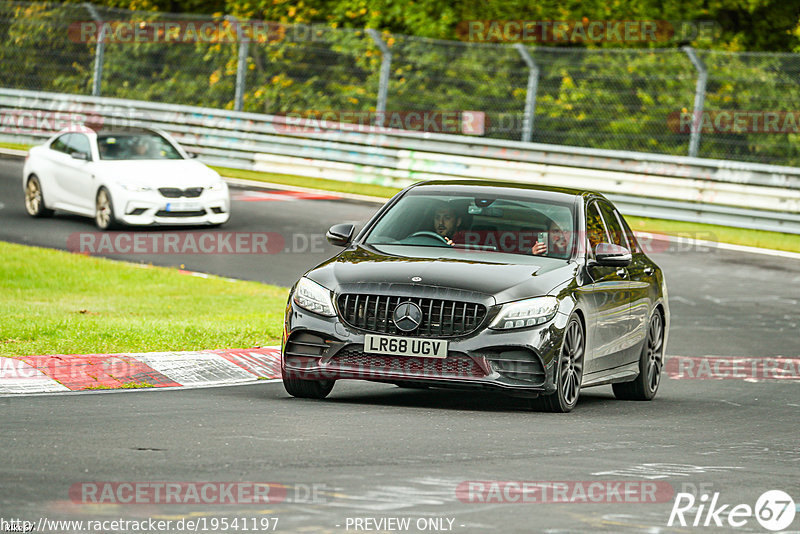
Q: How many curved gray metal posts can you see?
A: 5